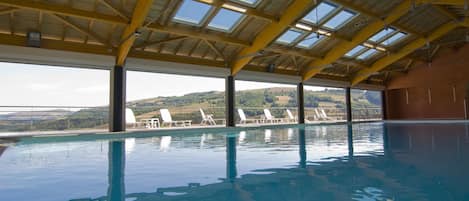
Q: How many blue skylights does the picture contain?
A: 11